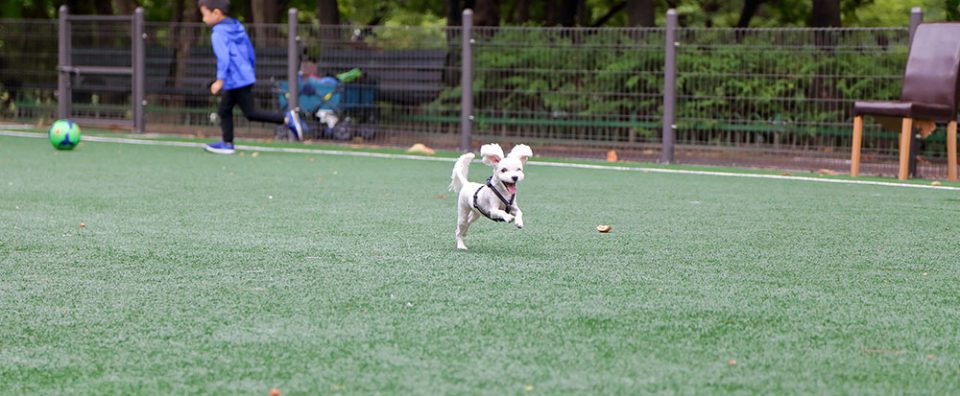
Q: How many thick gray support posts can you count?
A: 6